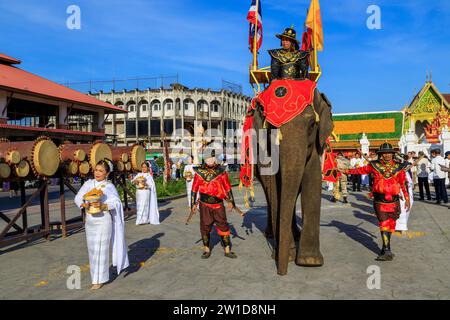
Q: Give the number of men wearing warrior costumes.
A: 3